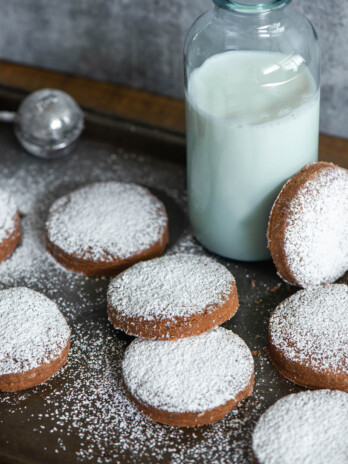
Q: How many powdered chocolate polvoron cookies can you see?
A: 8